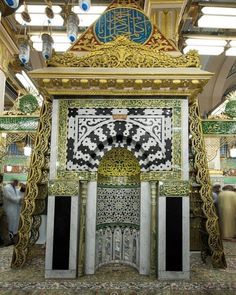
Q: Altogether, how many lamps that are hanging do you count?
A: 5